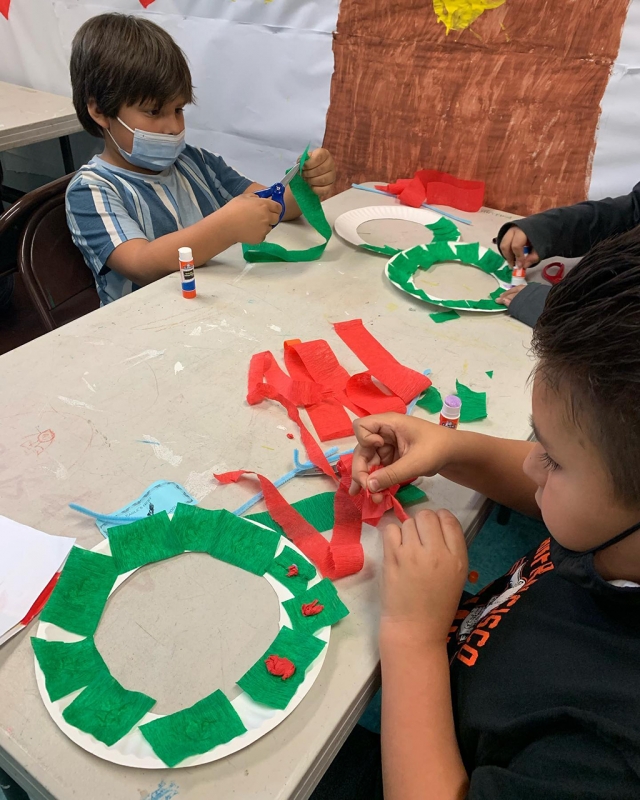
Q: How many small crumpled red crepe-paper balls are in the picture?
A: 3